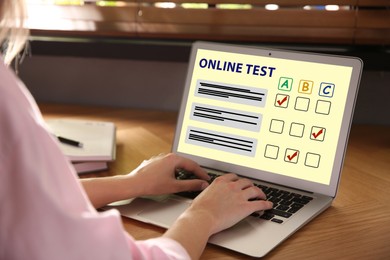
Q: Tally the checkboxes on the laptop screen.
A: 9